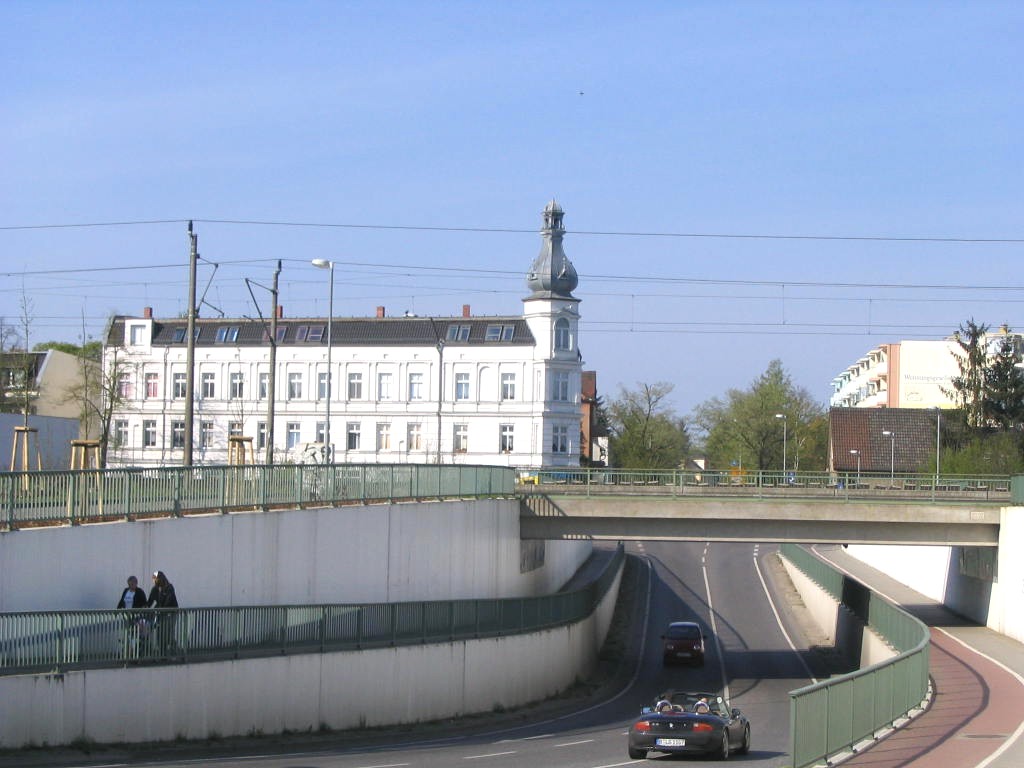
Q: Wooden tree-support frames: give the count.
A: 3